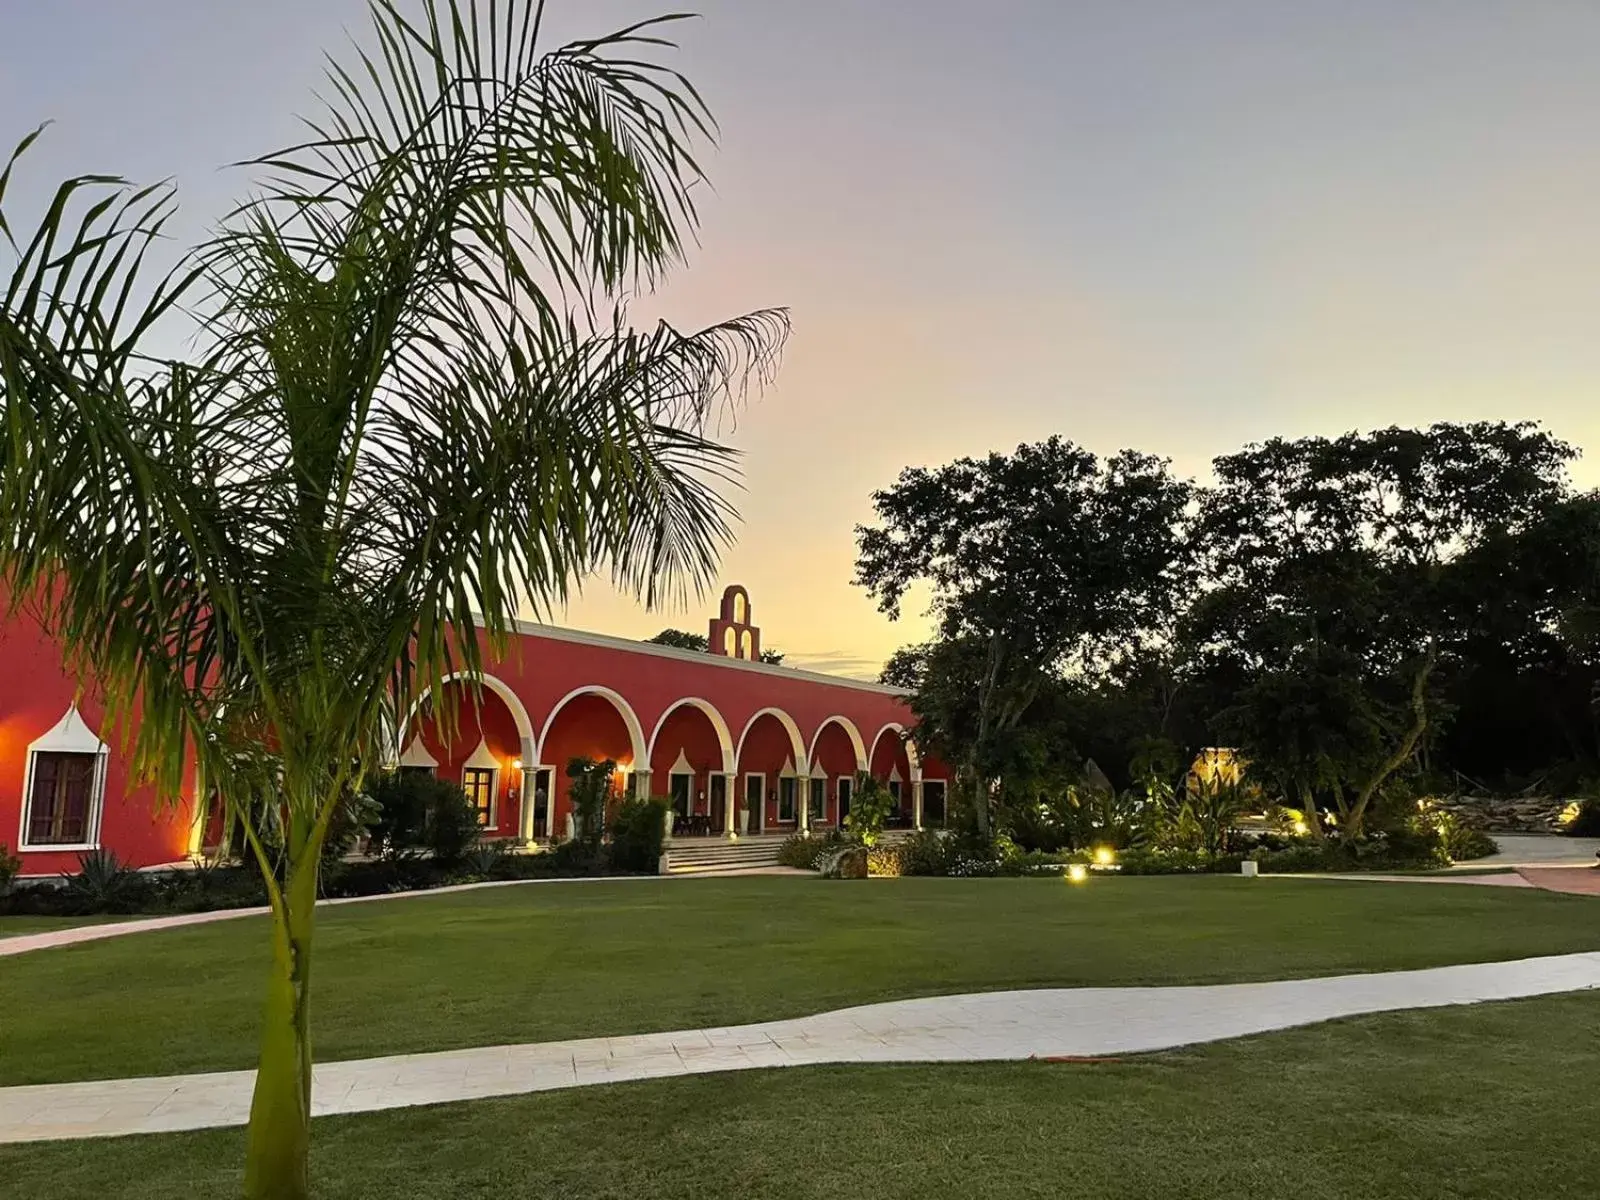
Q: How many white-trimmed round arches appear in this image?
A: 6